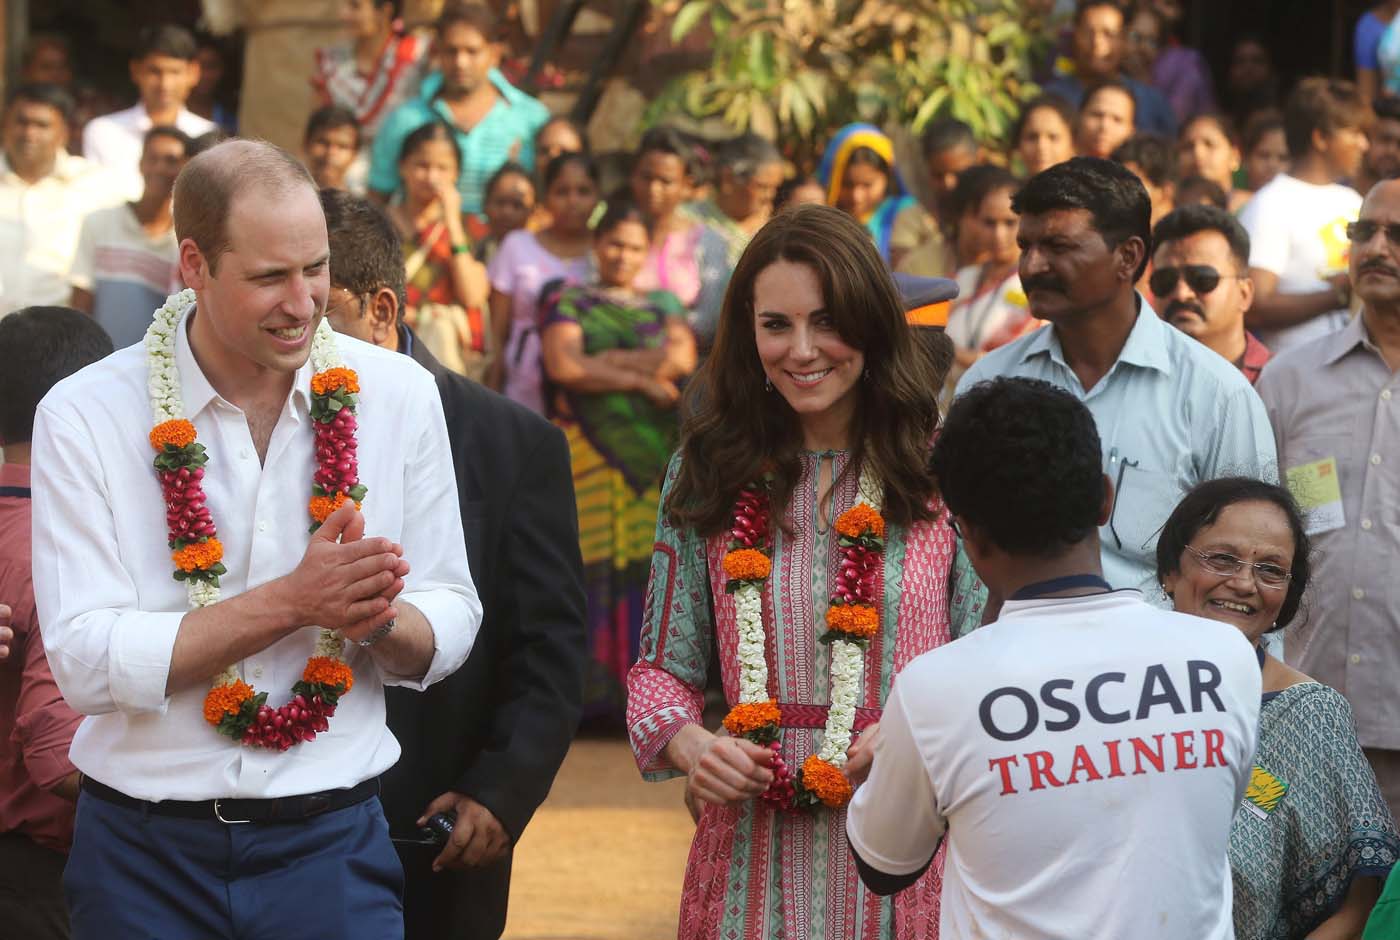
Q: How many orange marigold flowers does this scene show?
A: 11